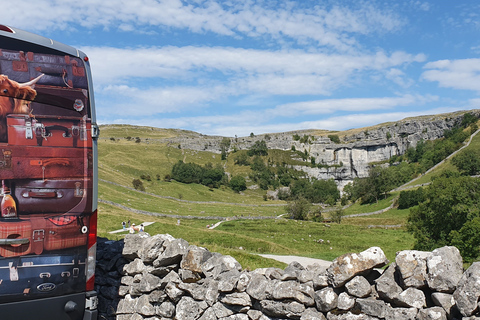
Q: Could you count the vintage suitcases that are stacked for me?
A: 7